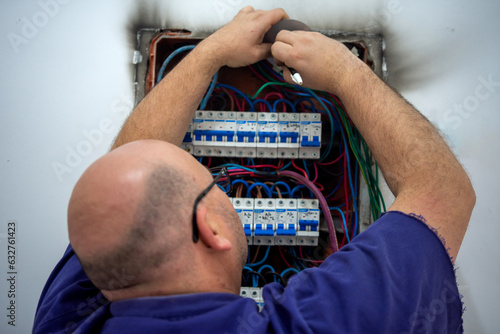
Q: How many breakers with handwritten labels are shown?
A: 8